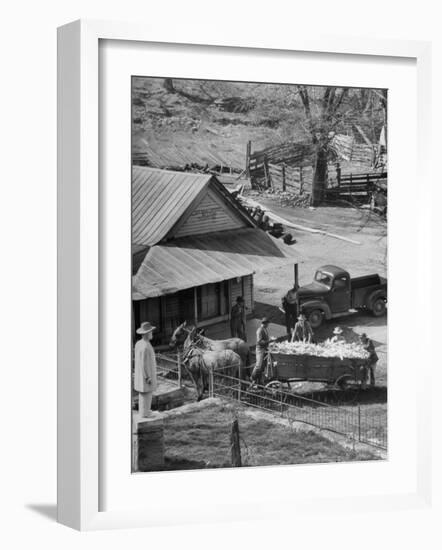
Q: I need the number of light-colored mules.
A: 2